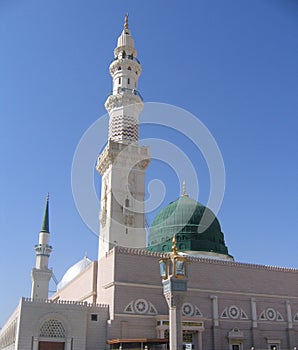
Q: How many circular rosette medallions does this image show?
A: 4